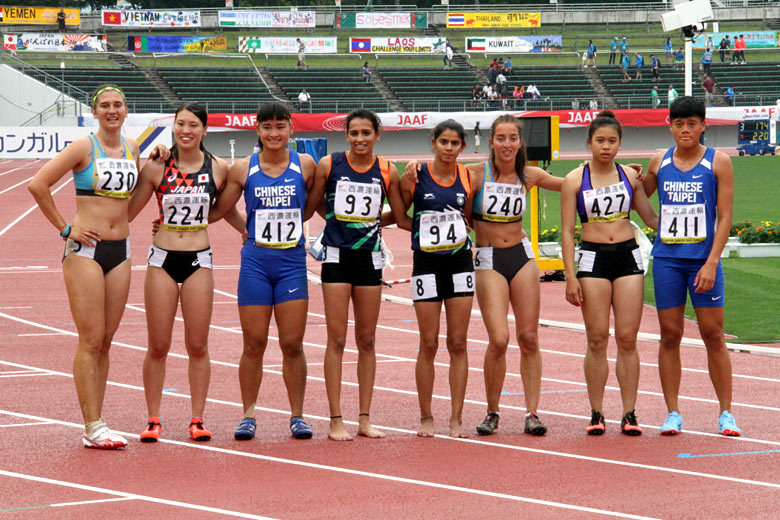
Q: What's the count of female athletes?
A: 8